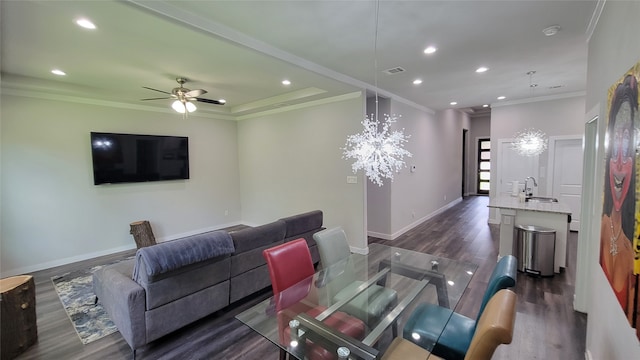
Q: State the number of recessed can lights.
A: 10